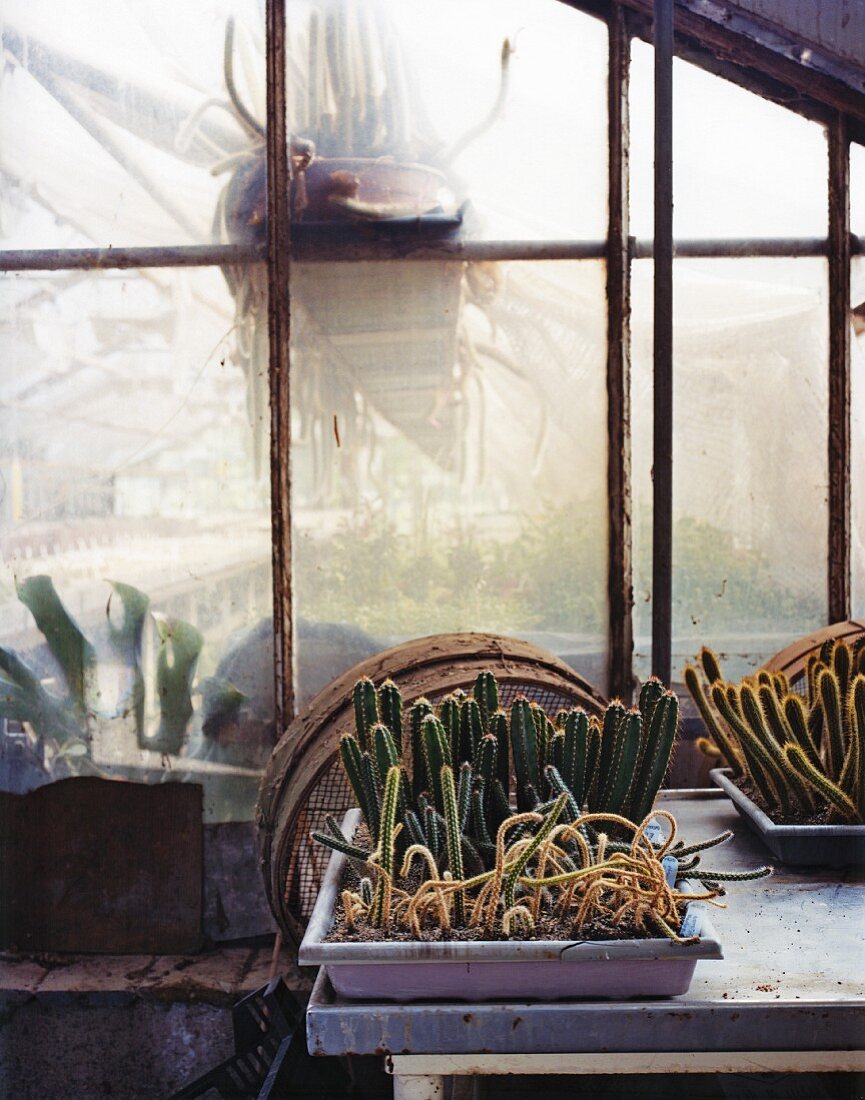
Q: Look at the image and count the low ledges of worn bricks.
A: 1